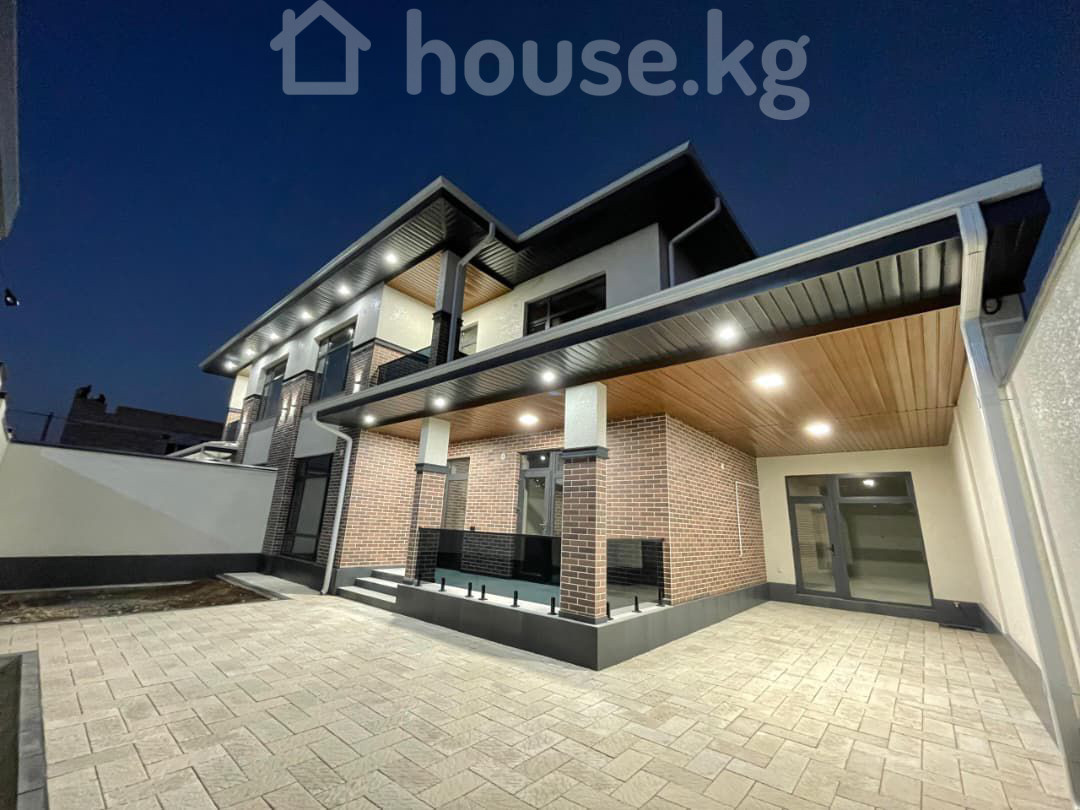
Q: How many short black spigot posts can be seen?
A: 9